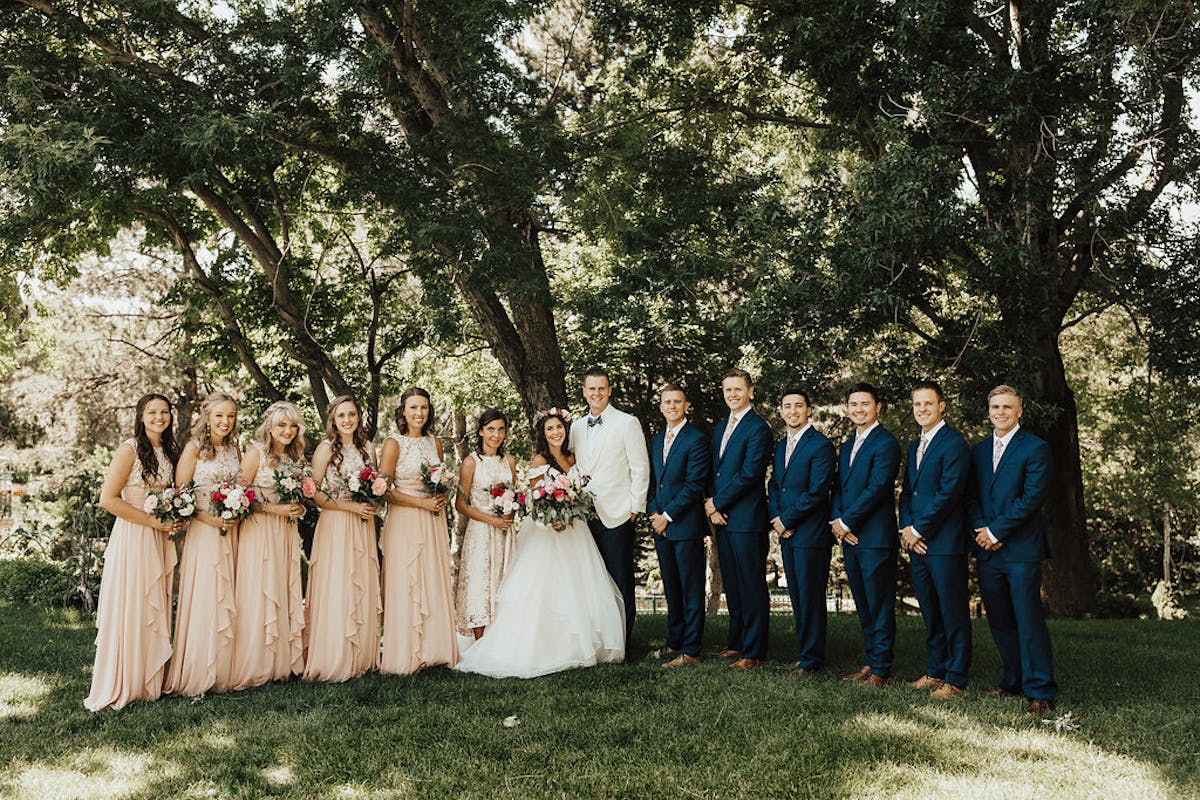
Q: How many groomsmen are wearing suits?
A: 6